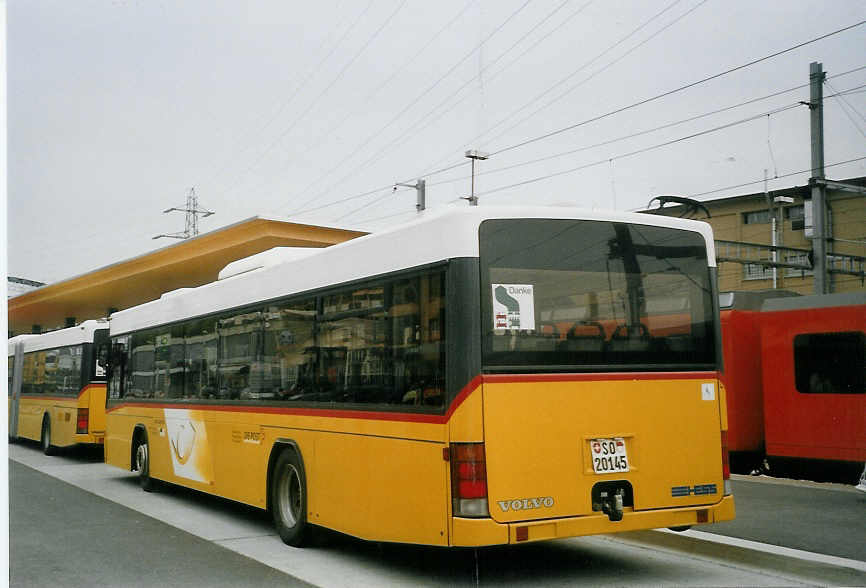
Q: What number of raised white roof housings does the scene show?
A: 2